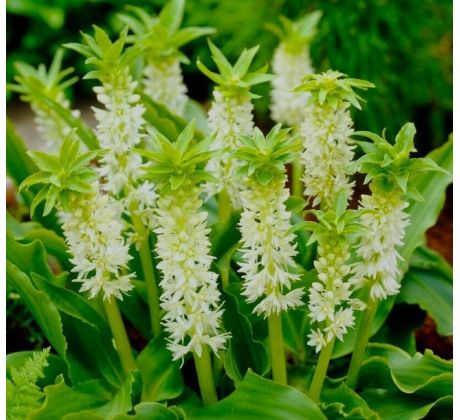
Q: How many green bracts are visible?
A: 11